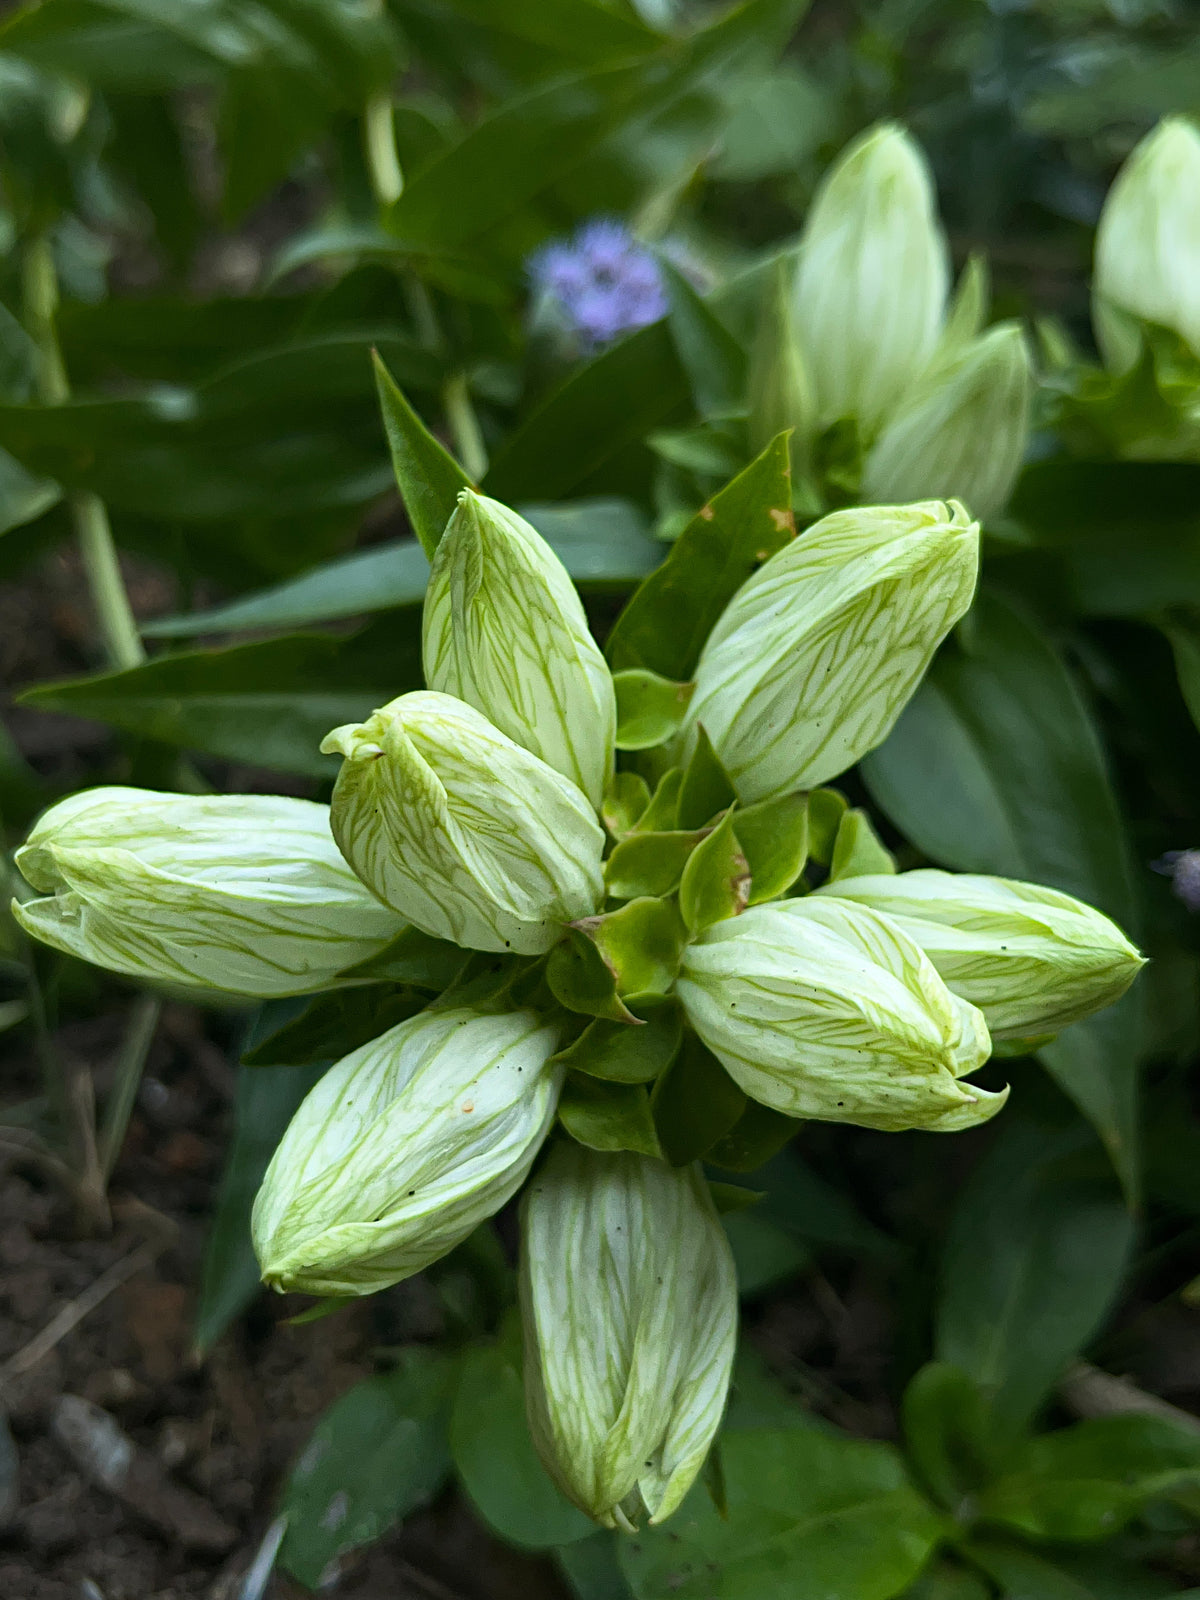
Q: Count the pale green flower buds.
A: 11